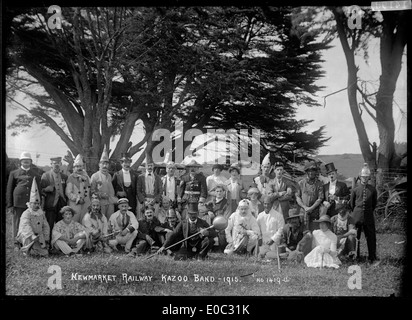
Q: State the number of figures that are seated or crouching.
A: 15